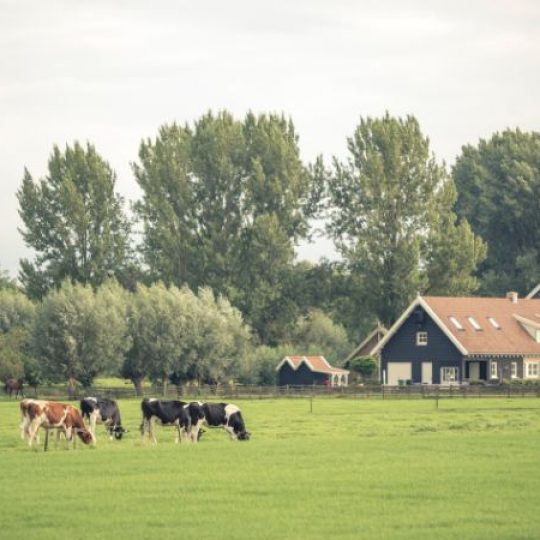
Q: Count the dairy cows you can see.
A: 4